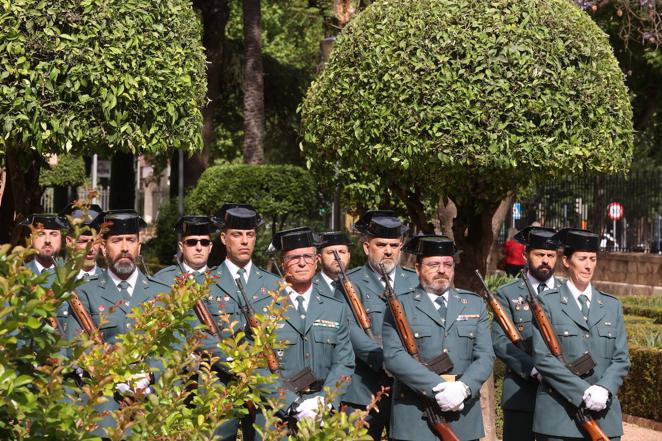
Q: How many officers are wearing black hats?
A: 11